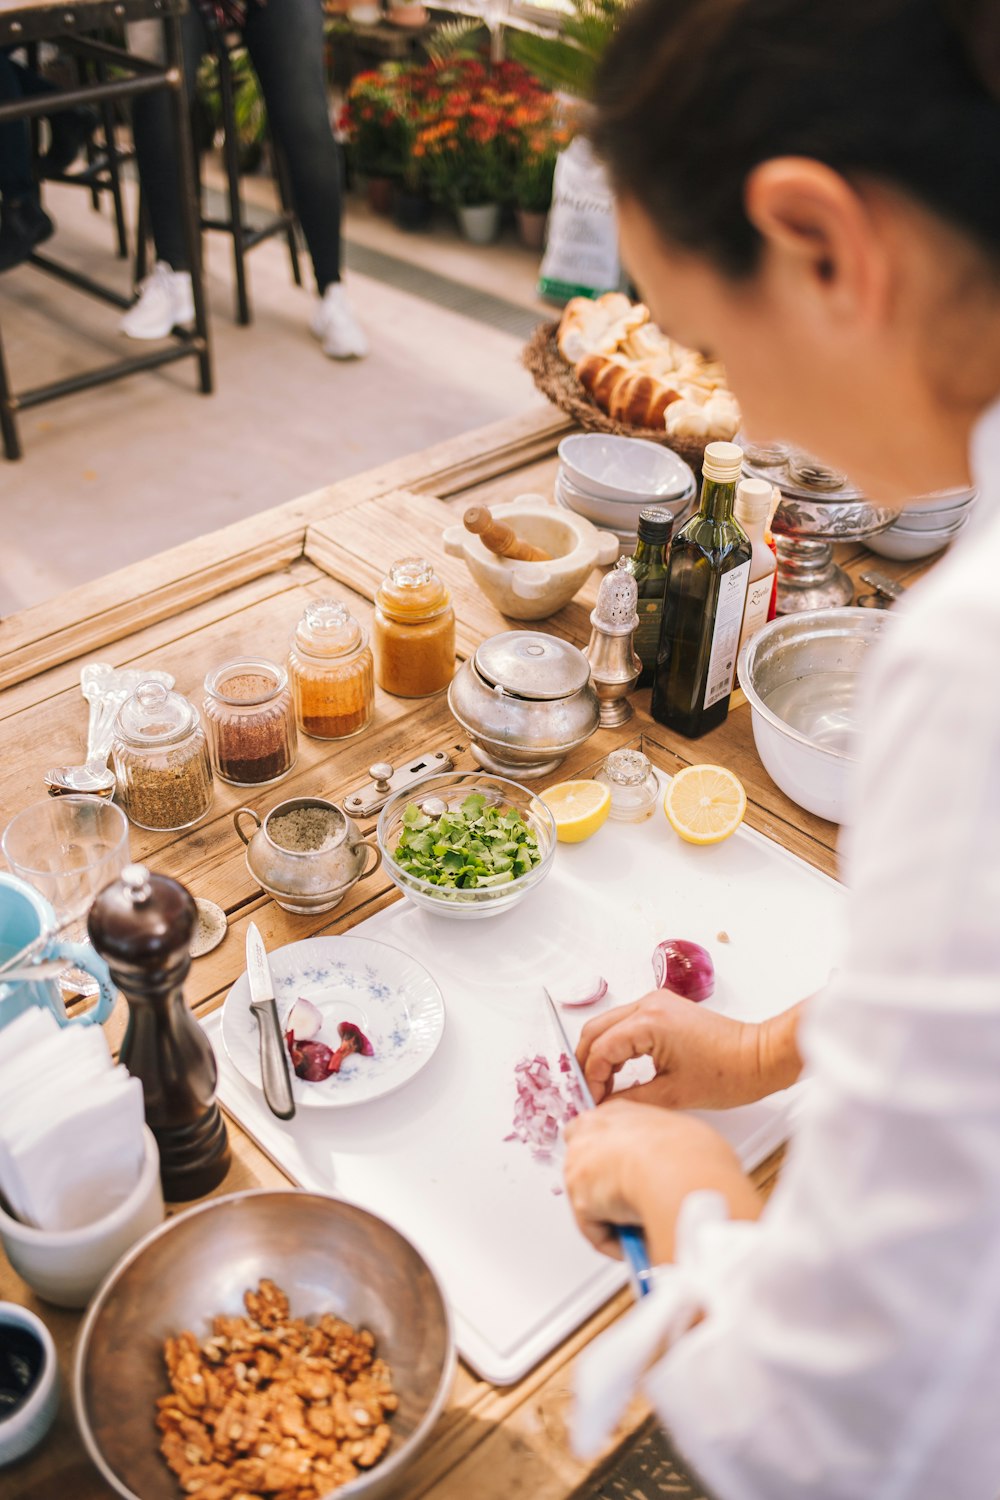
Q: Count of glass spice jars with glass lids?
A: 3